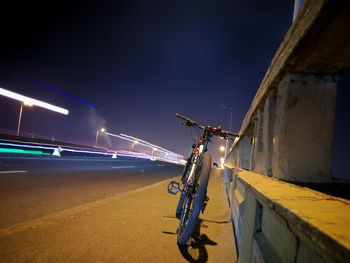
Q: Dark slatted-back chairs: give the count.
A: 0